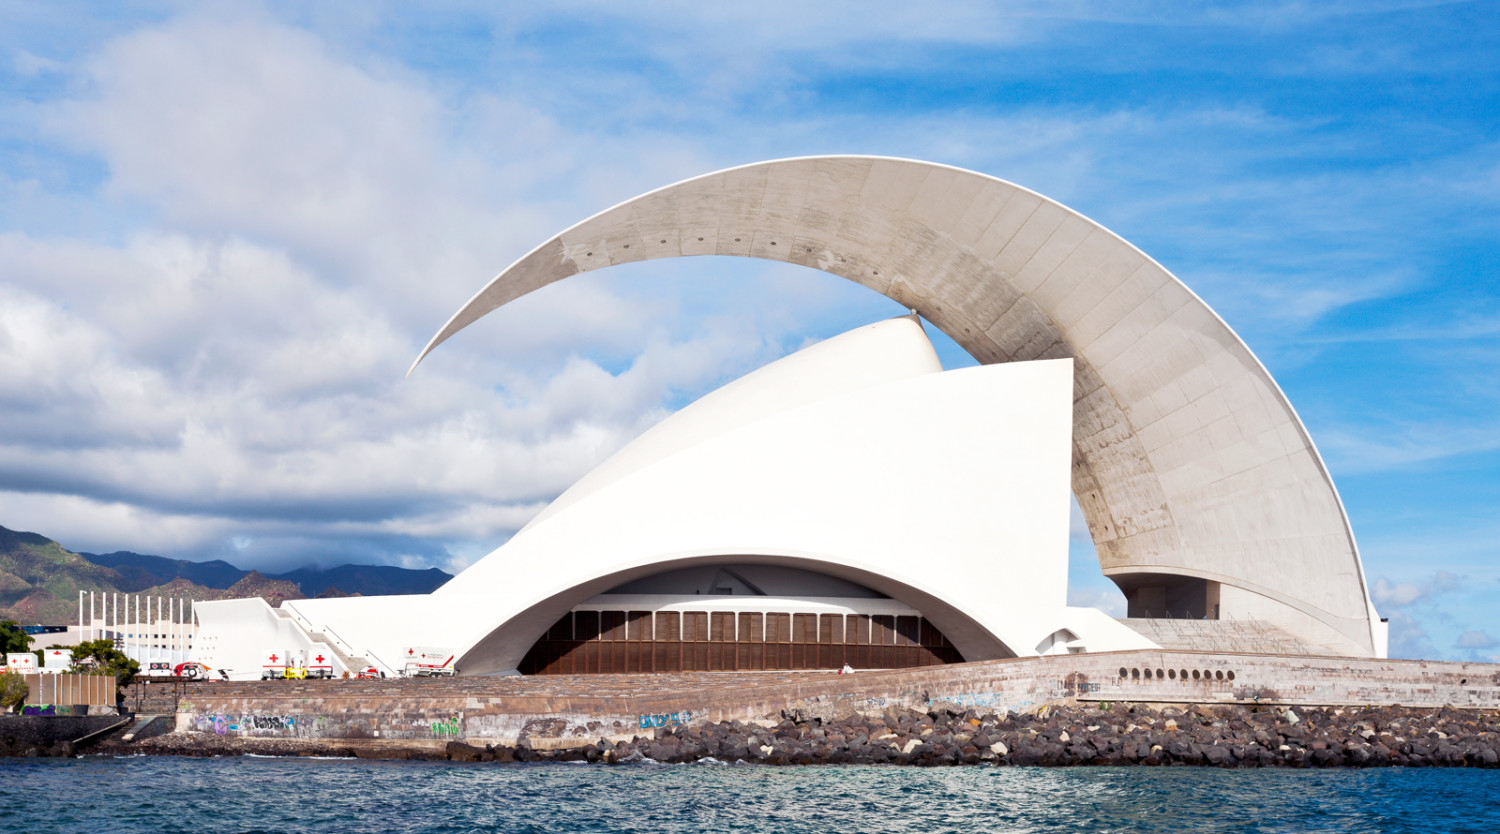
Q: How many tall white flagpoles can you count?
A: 11